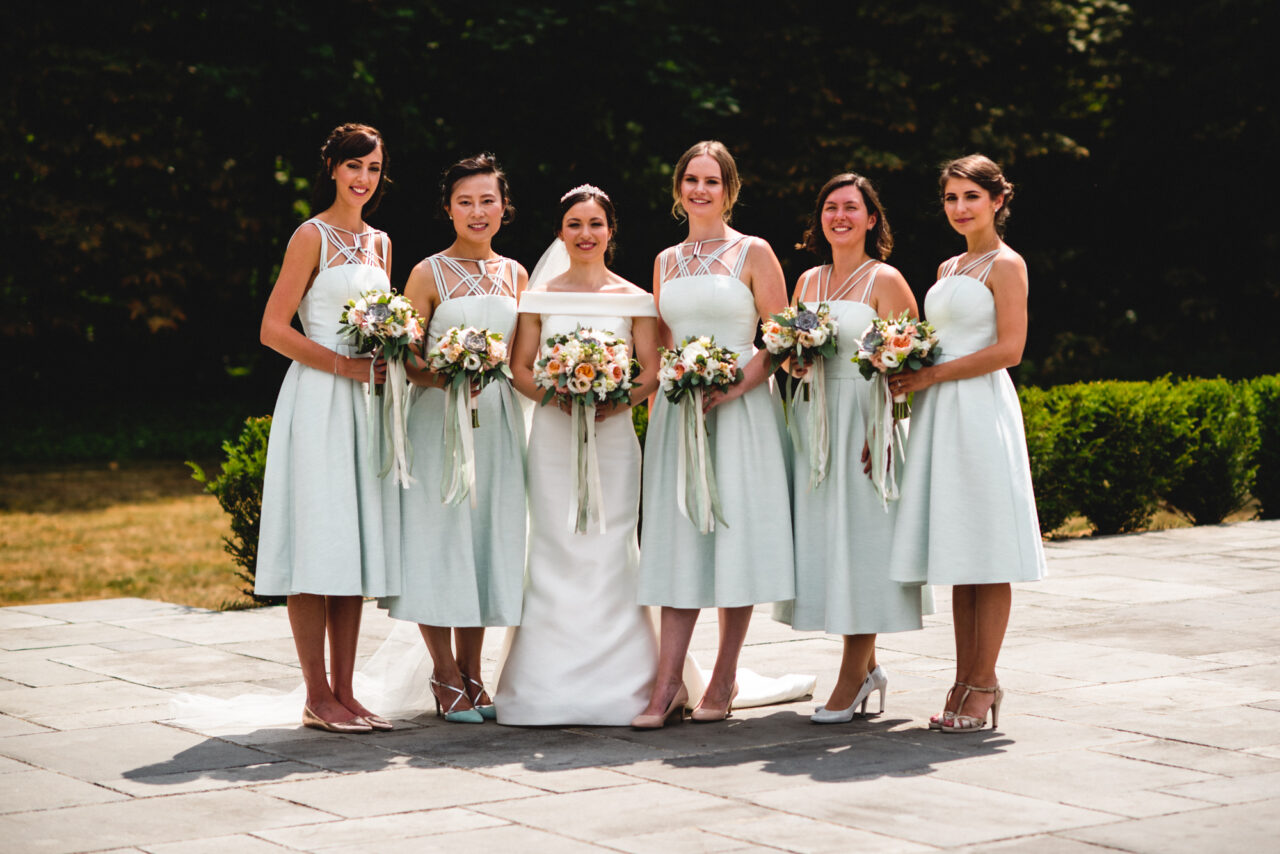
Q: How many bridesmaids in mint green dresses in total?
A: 5